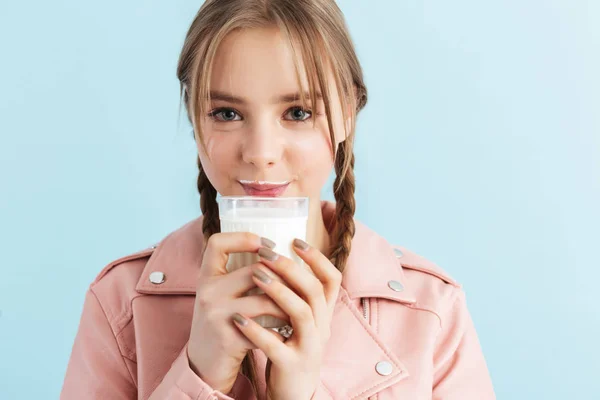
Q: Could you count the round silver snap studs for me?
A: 4